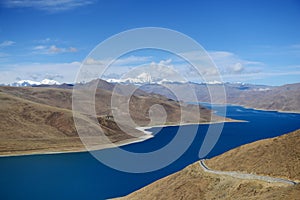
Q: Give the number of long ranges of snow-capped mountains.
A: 1